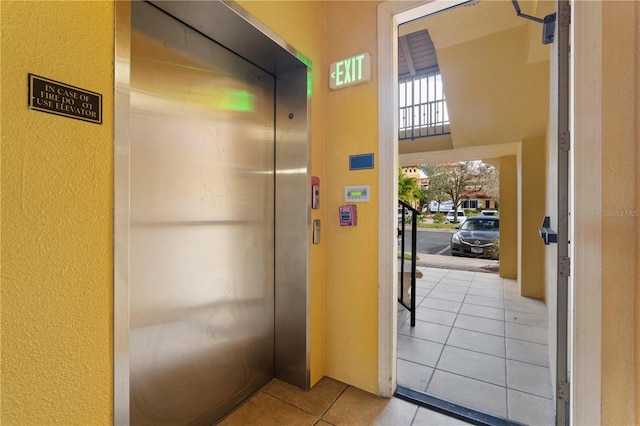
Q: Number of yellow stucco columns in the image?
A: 2